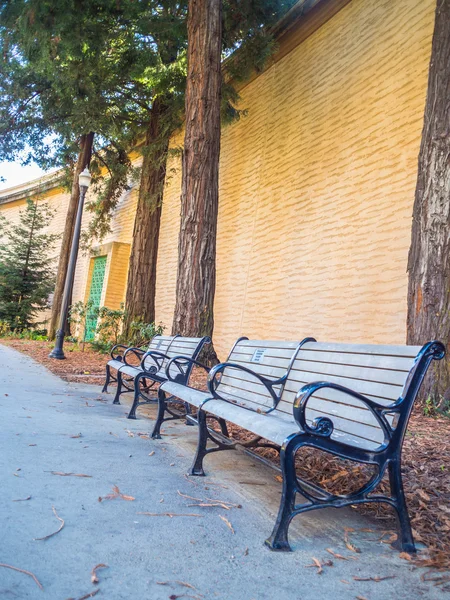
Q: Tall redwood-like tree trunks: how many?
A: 4